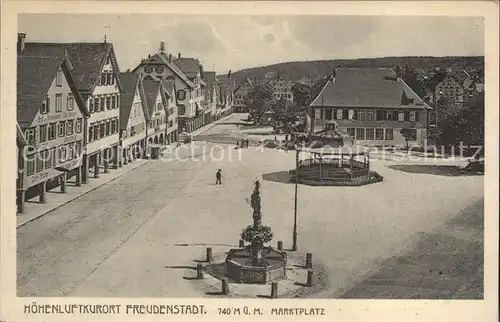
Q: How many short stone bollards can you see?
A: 8